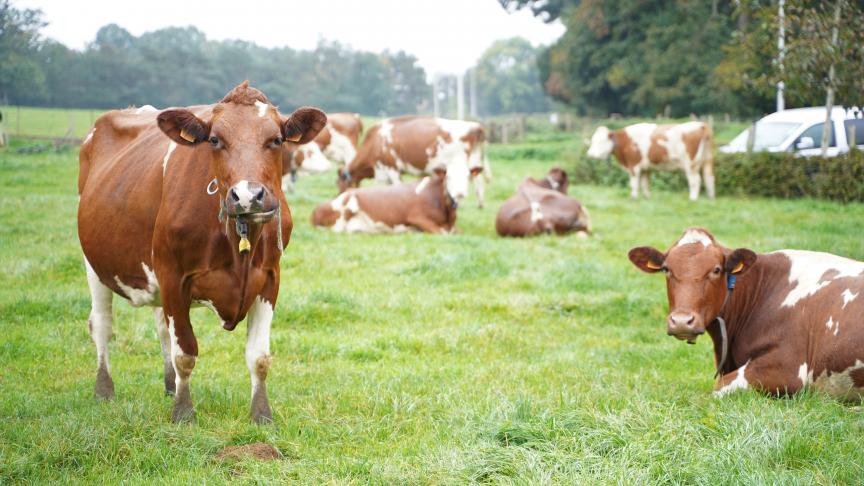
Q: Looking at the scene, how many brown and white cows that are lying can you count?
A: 3